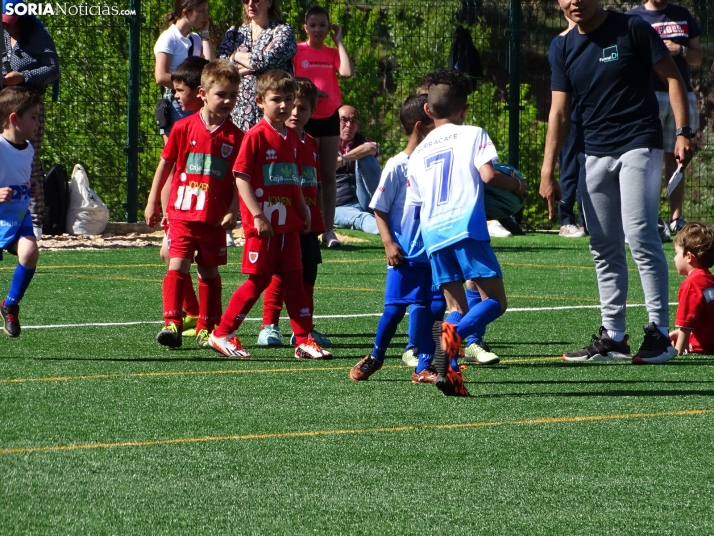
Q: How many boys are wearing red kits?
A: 5